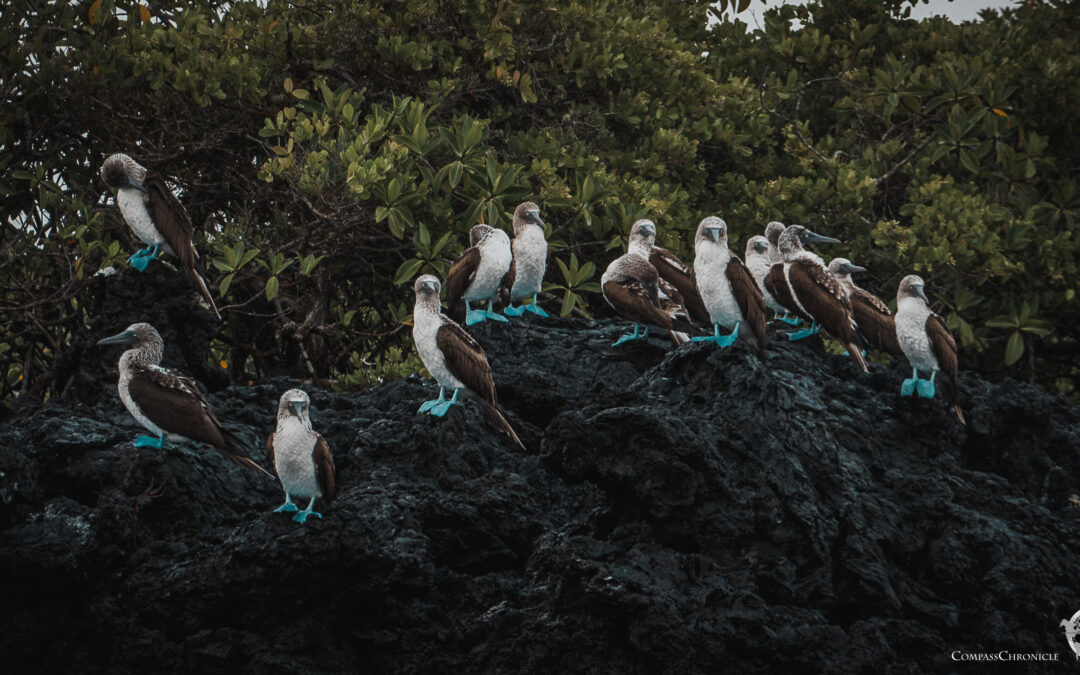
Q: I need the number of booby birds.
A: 14